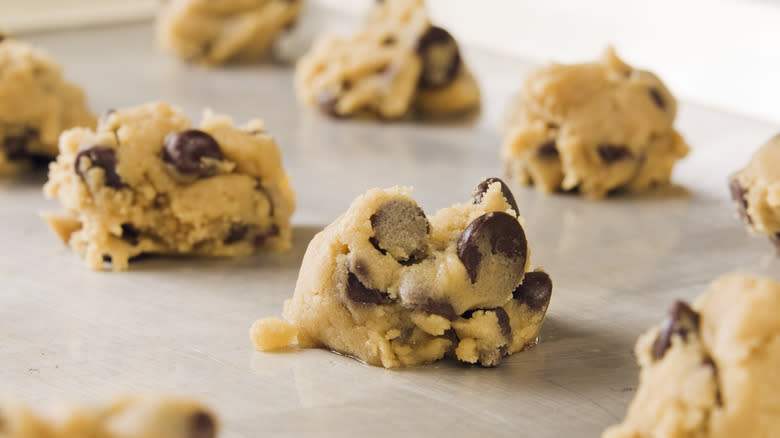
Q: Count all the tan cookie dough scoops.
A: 9